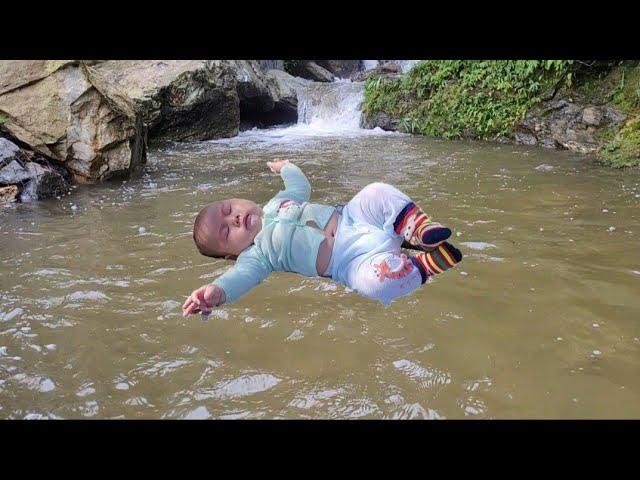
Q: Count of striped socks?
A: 2